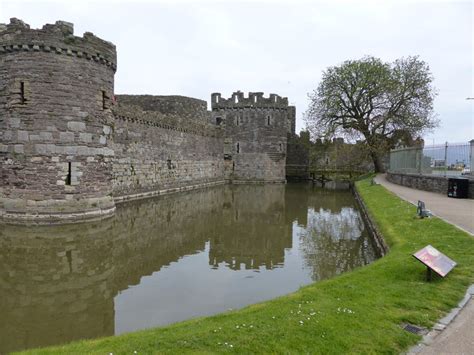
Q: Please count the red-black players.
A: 0